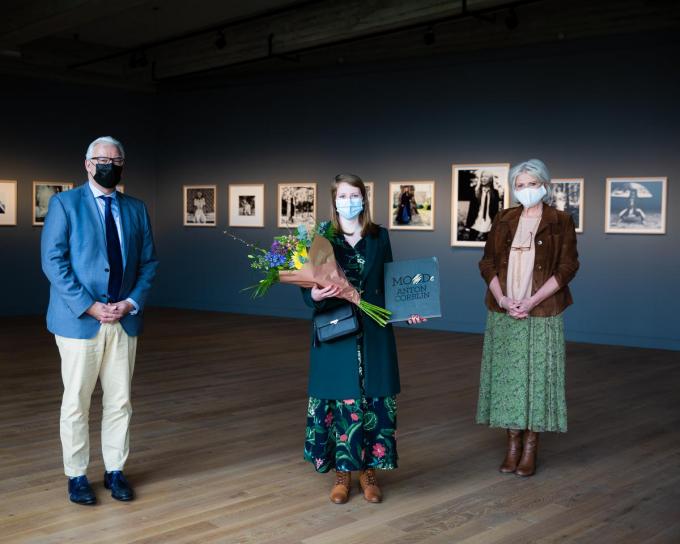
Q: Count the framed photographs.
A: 11